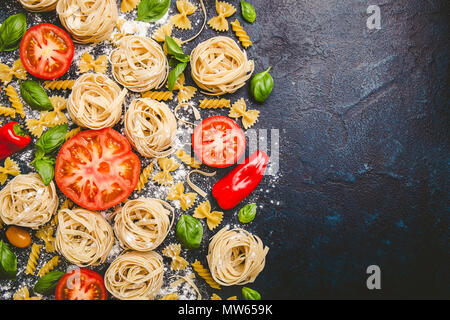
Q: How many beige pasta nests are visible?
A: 11